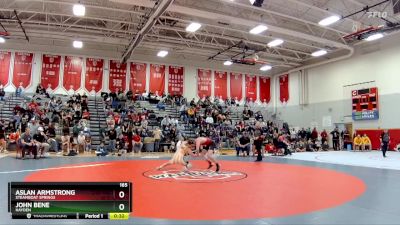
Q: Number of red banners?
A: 15